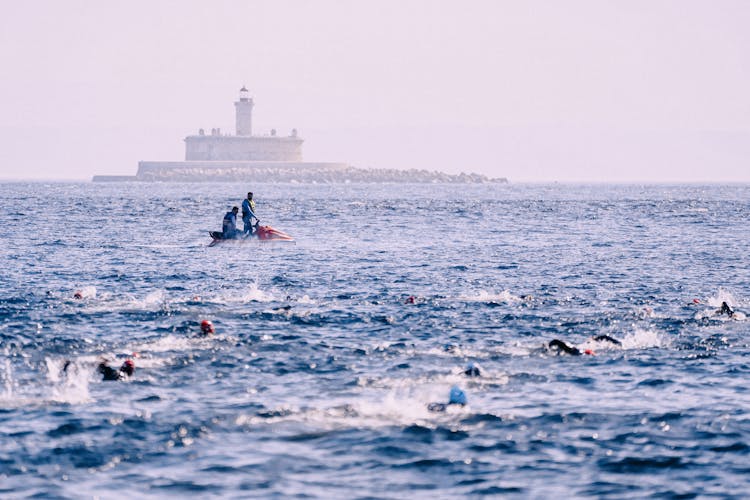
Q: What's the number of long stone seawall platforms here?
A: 1